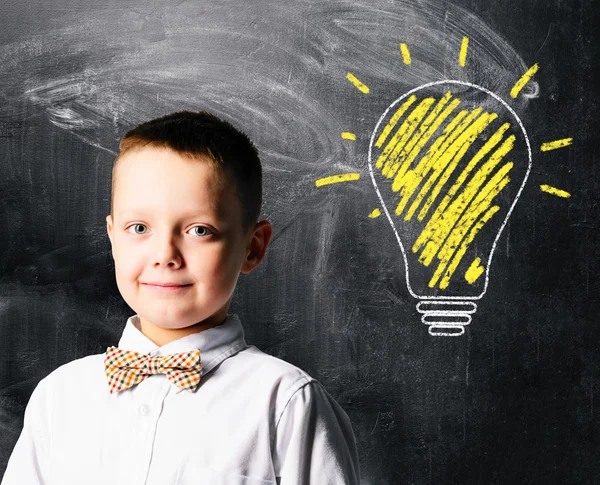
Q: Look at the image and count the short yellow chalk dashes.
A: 9